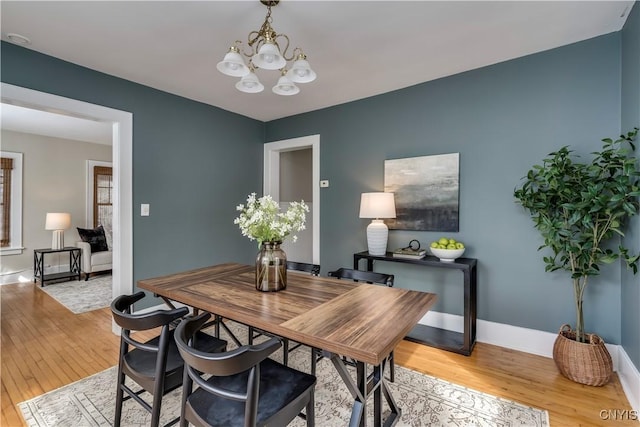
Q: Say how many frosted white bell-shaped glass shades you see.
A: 5